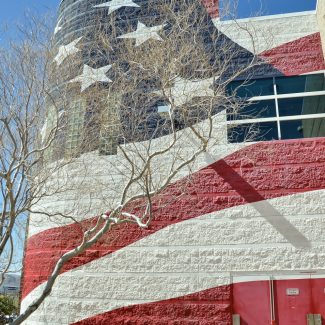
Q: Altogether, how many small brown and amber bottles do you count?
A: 0